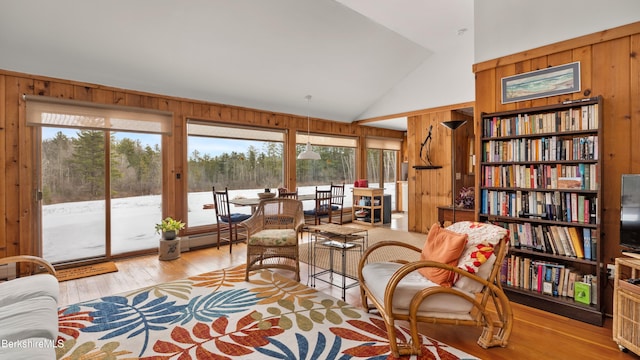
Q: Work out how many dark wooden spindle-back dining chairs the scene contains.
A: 4